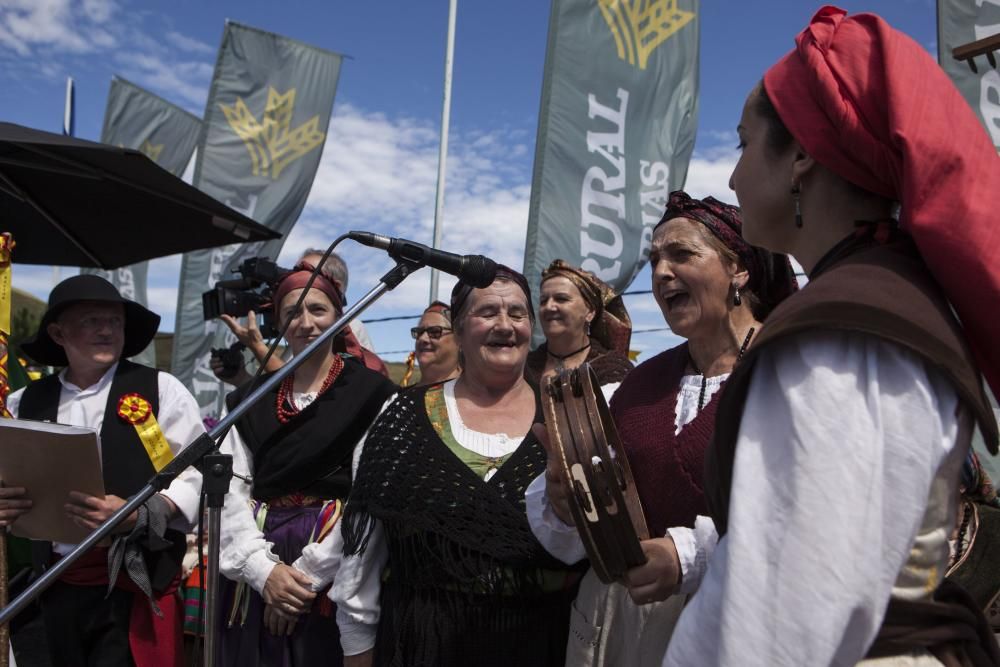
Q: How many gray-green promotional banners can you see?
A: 4